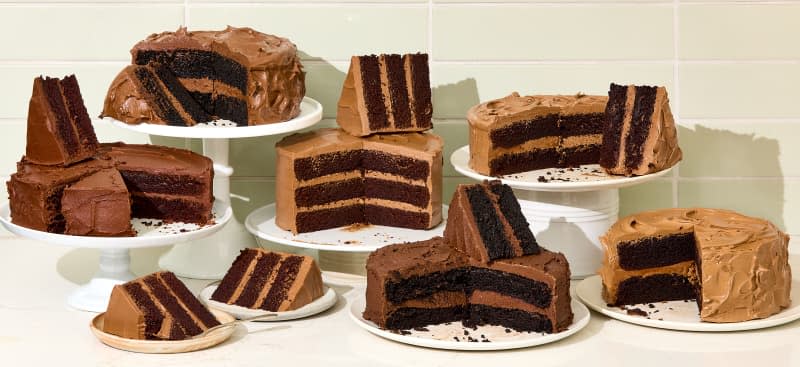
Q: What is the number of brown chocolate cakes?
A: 6